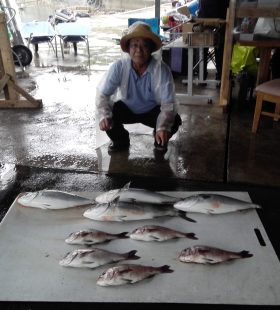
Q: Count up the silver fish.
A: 4